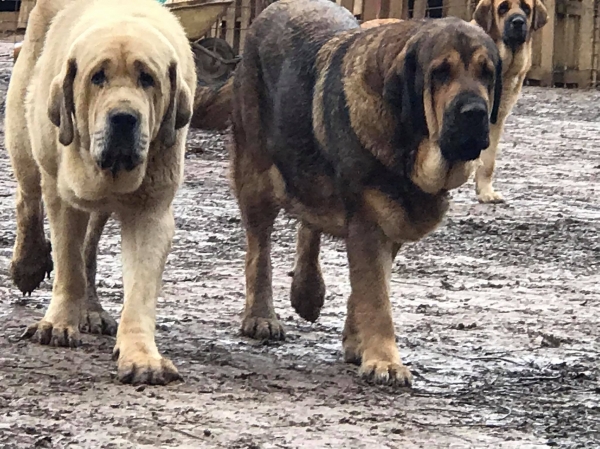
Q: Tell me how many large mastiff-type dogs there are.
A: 3